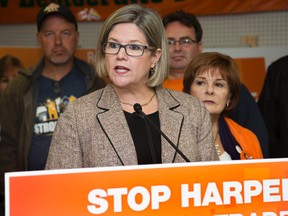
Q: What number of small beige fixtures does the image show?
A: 1